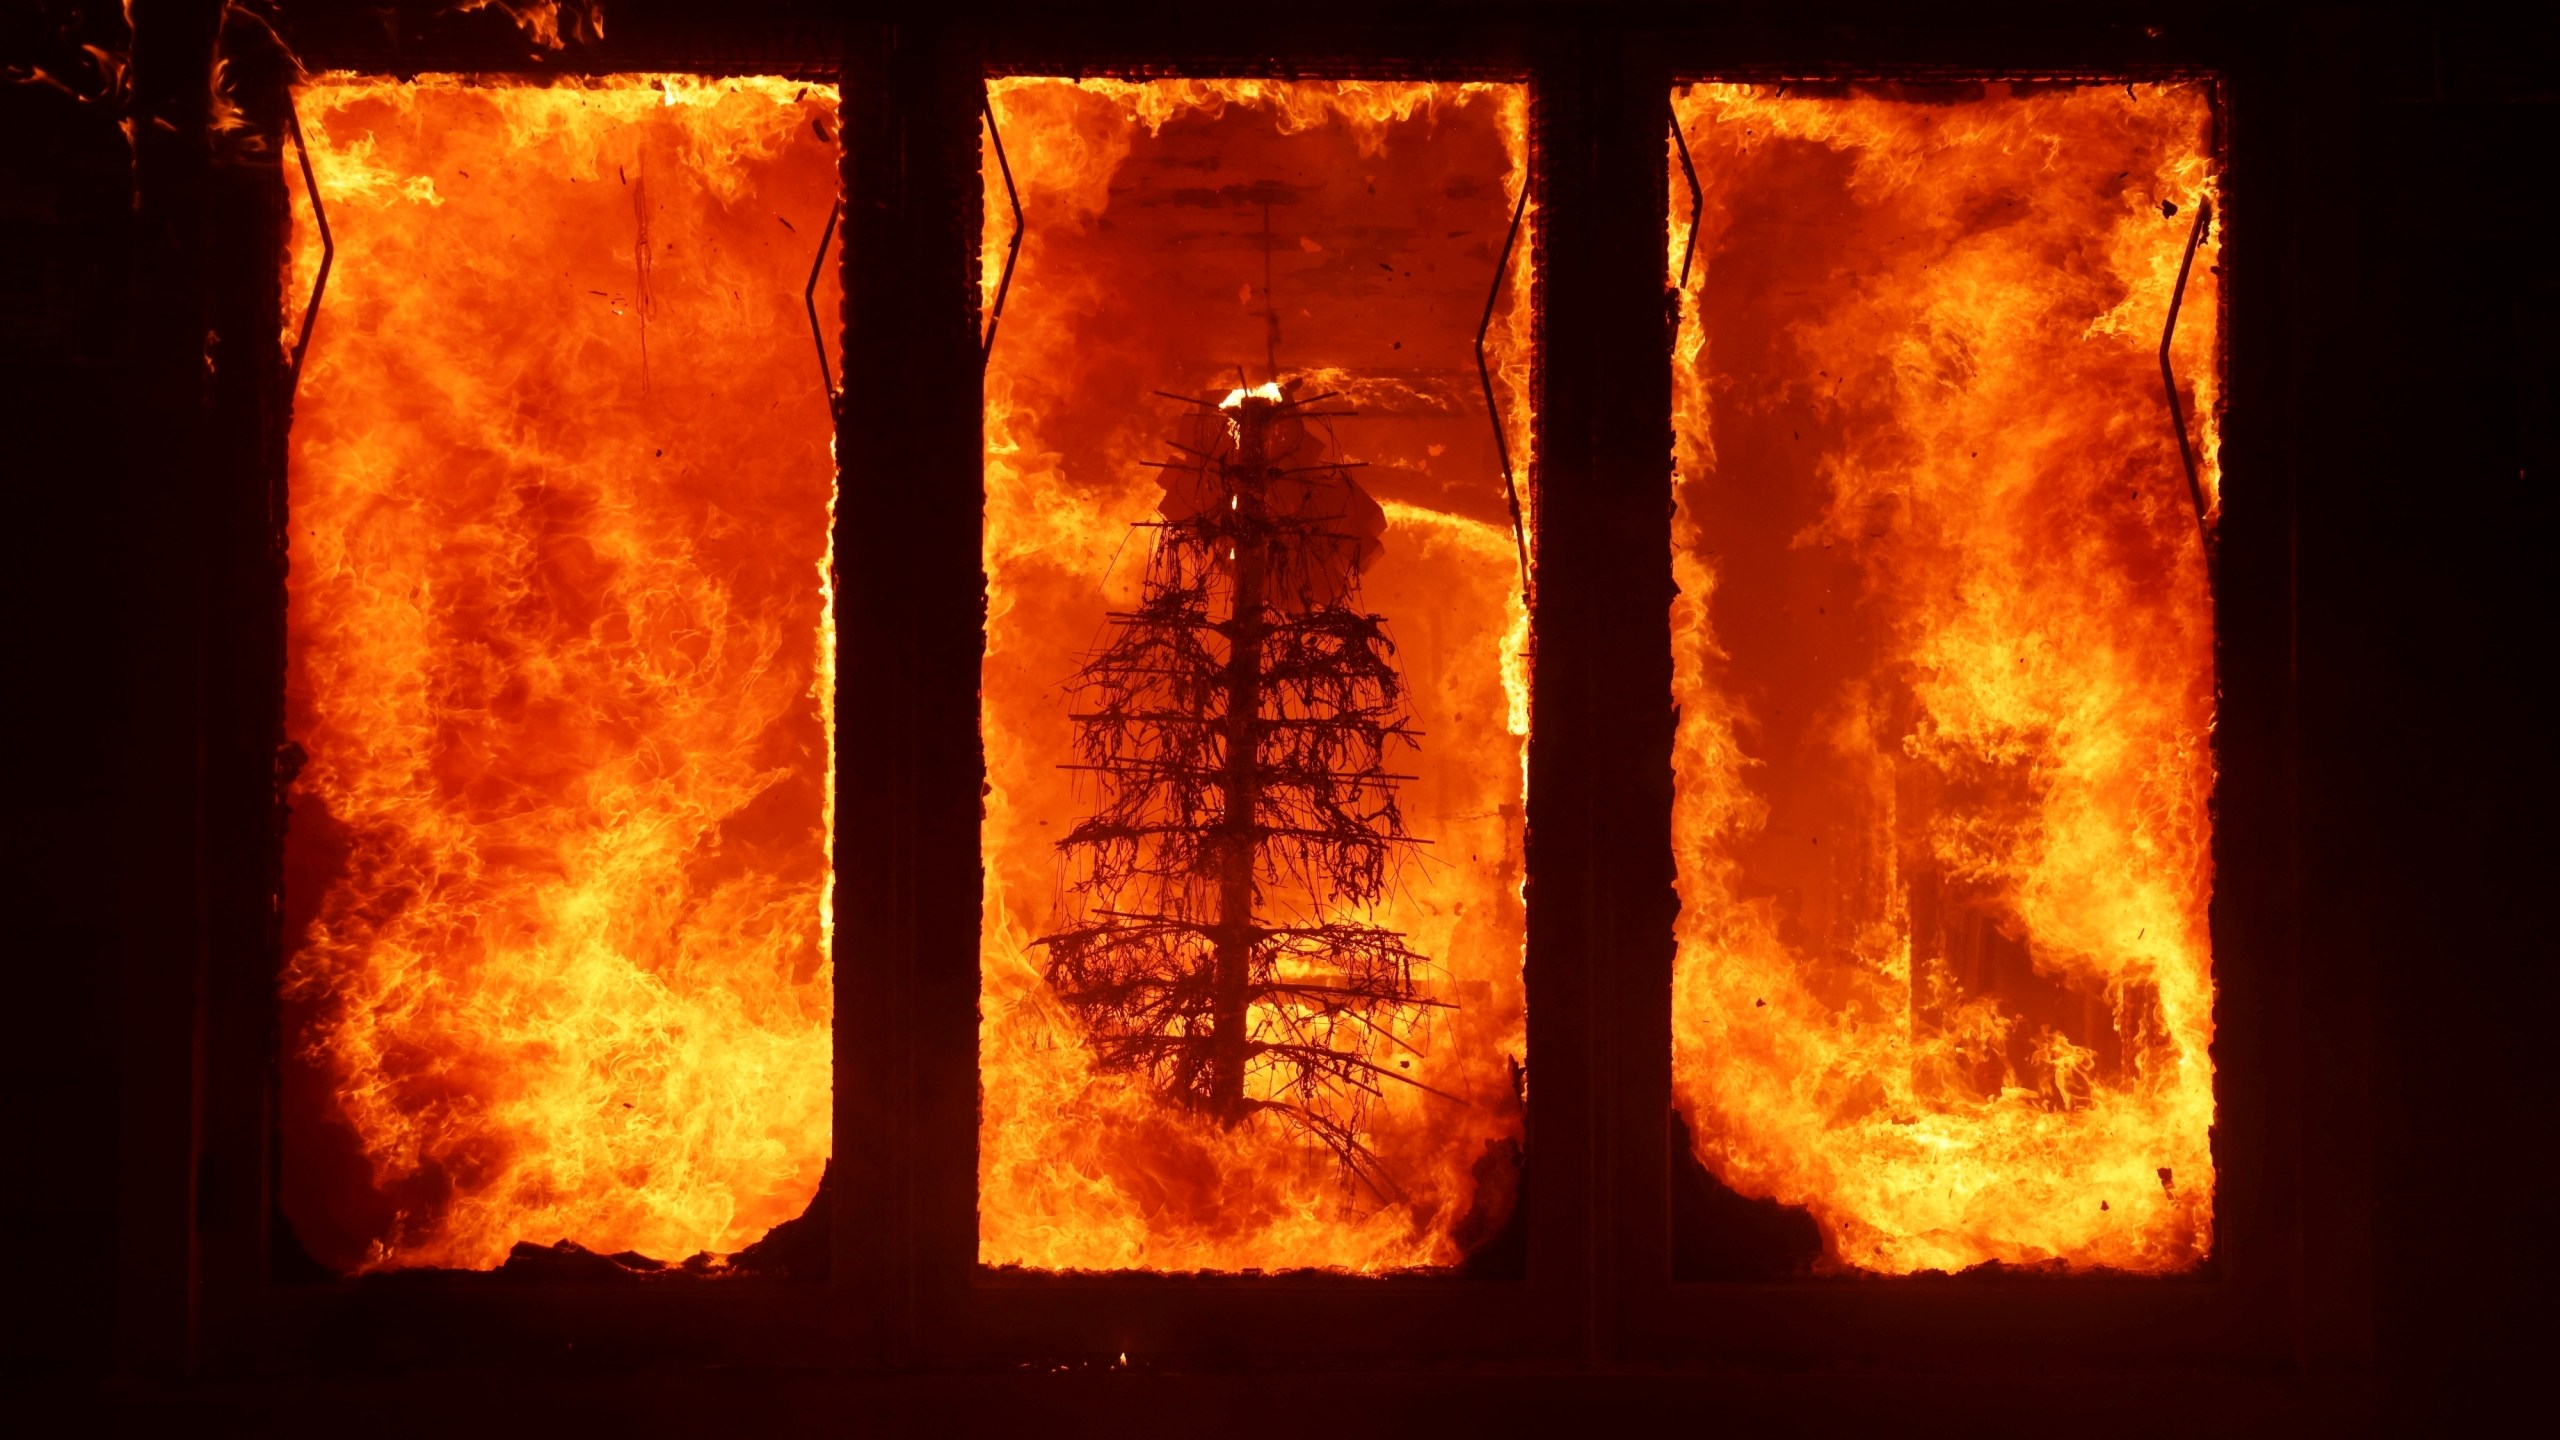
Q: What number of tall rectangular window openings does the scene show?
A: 3